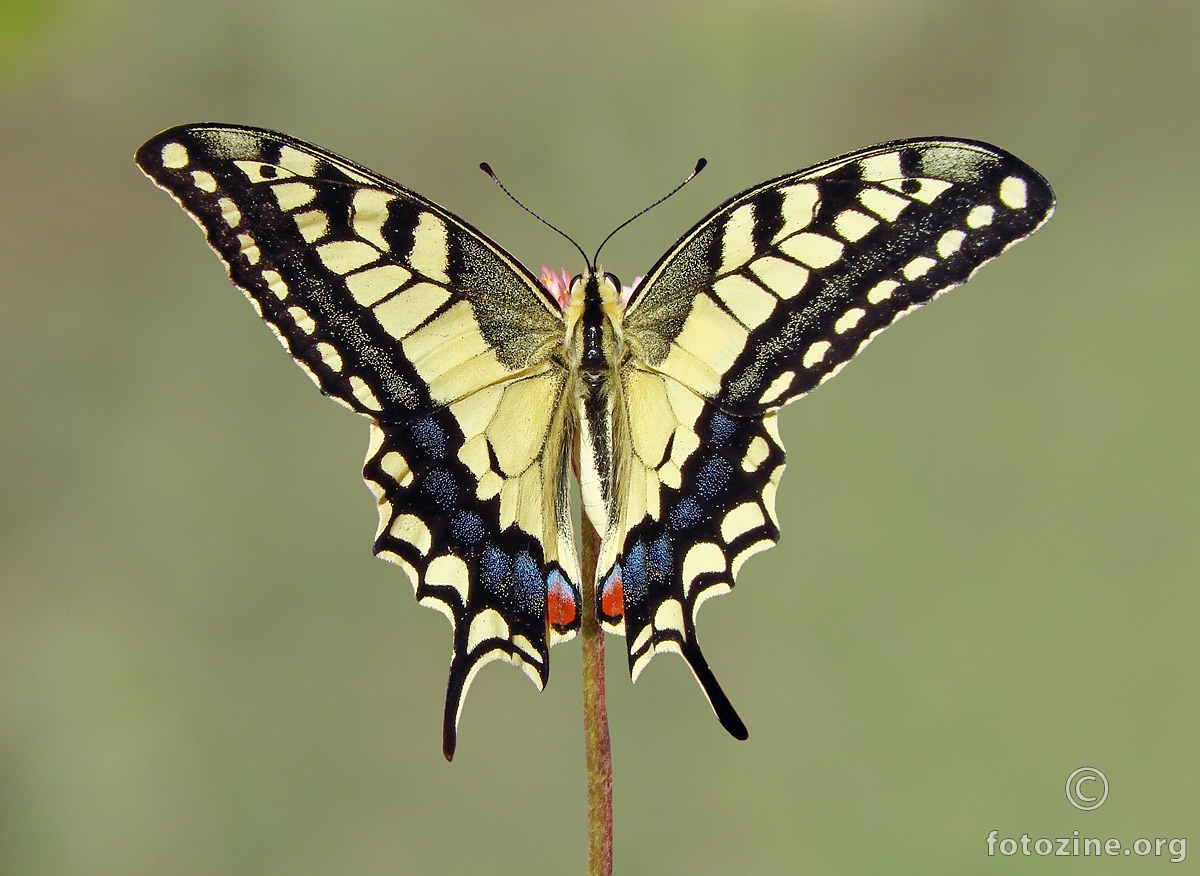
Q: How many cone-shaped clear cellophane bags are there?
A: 0